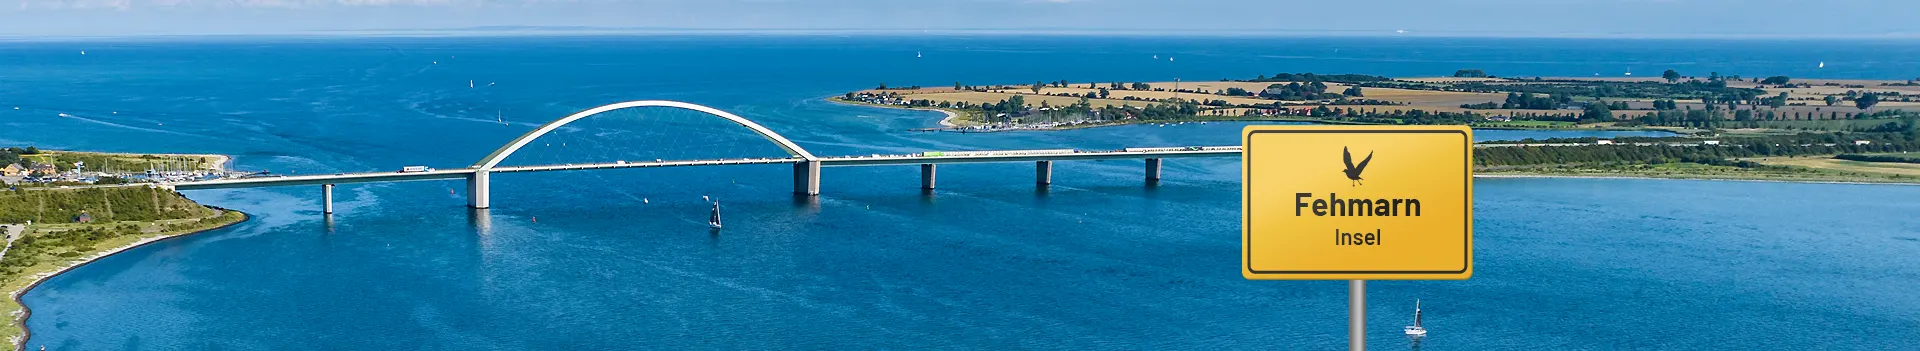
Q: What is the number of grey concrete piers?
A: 6